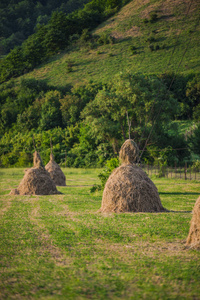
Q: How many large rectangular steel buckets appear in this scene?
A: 0